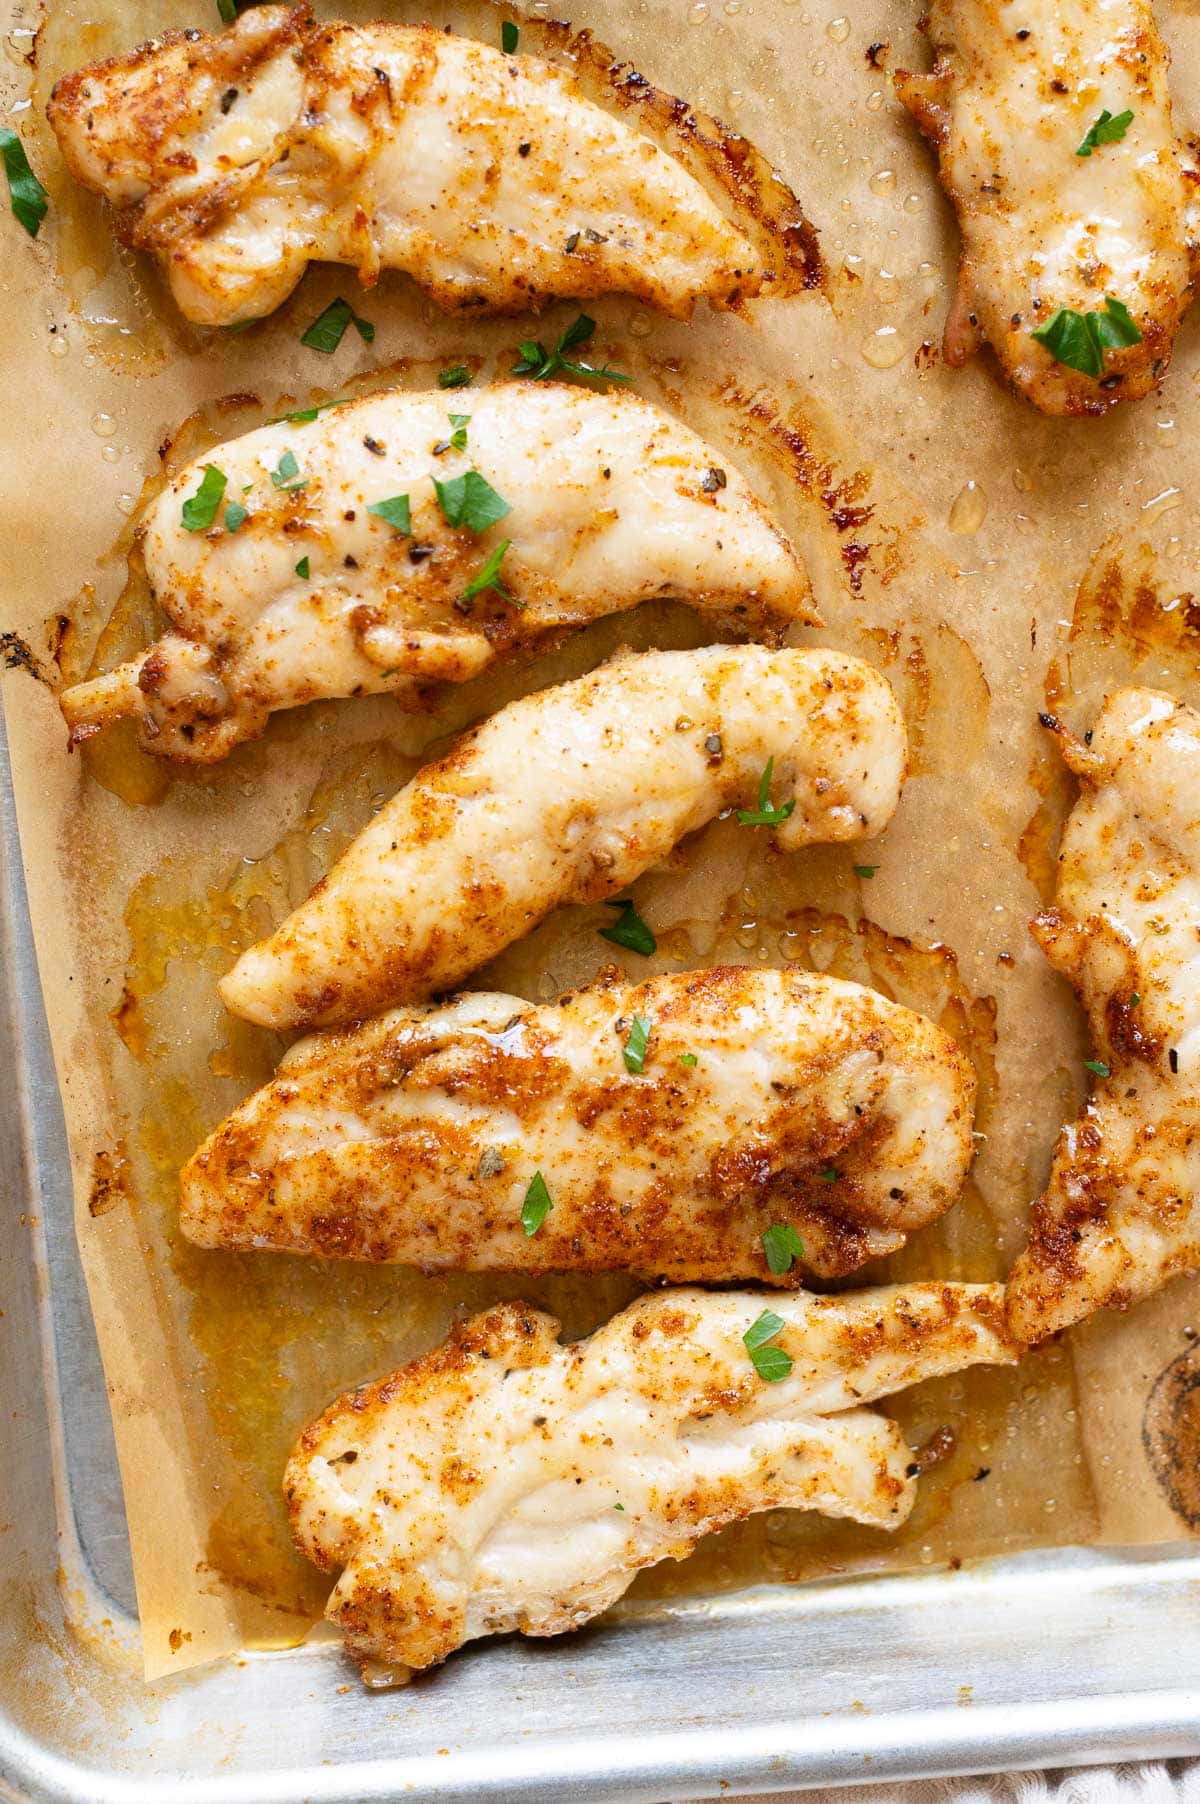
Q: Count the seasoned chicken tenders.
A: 7